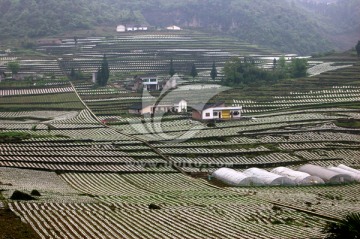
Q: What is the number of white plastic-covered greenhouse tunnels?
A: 6